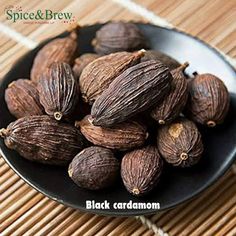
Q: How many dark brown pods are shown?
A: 15